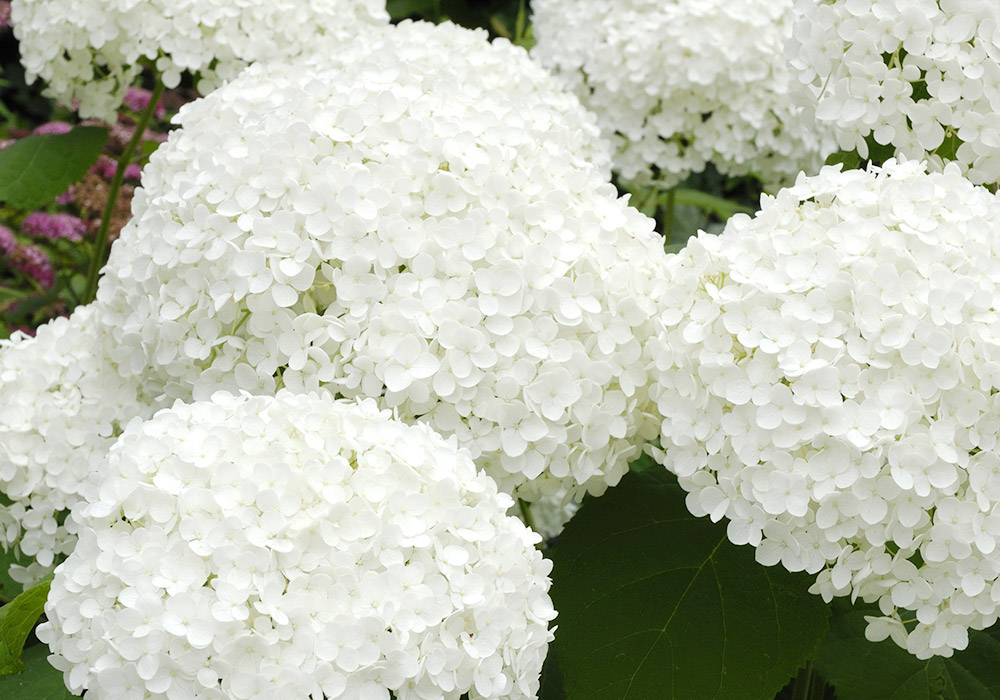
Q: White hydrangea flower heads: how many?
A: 7